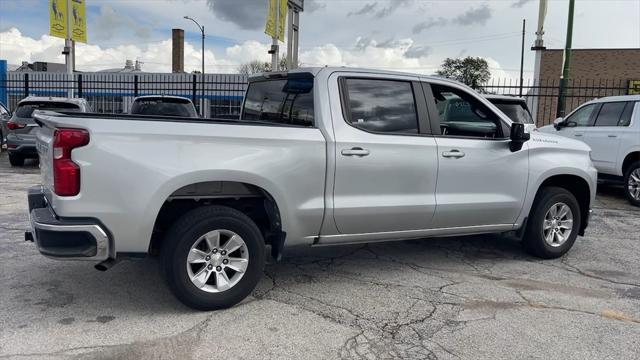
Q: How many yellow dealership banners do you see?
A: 4